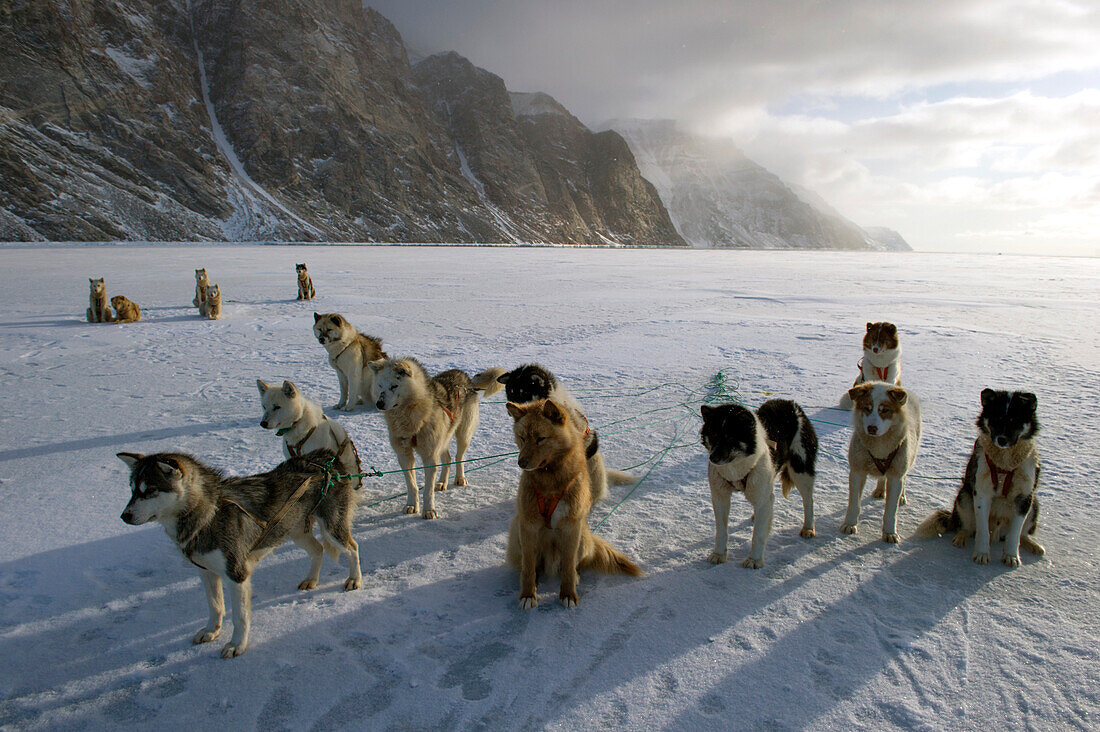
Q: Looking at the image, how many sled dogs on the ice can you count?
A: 15